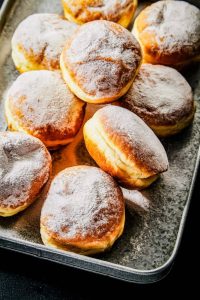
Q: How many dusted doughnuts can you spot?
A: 9